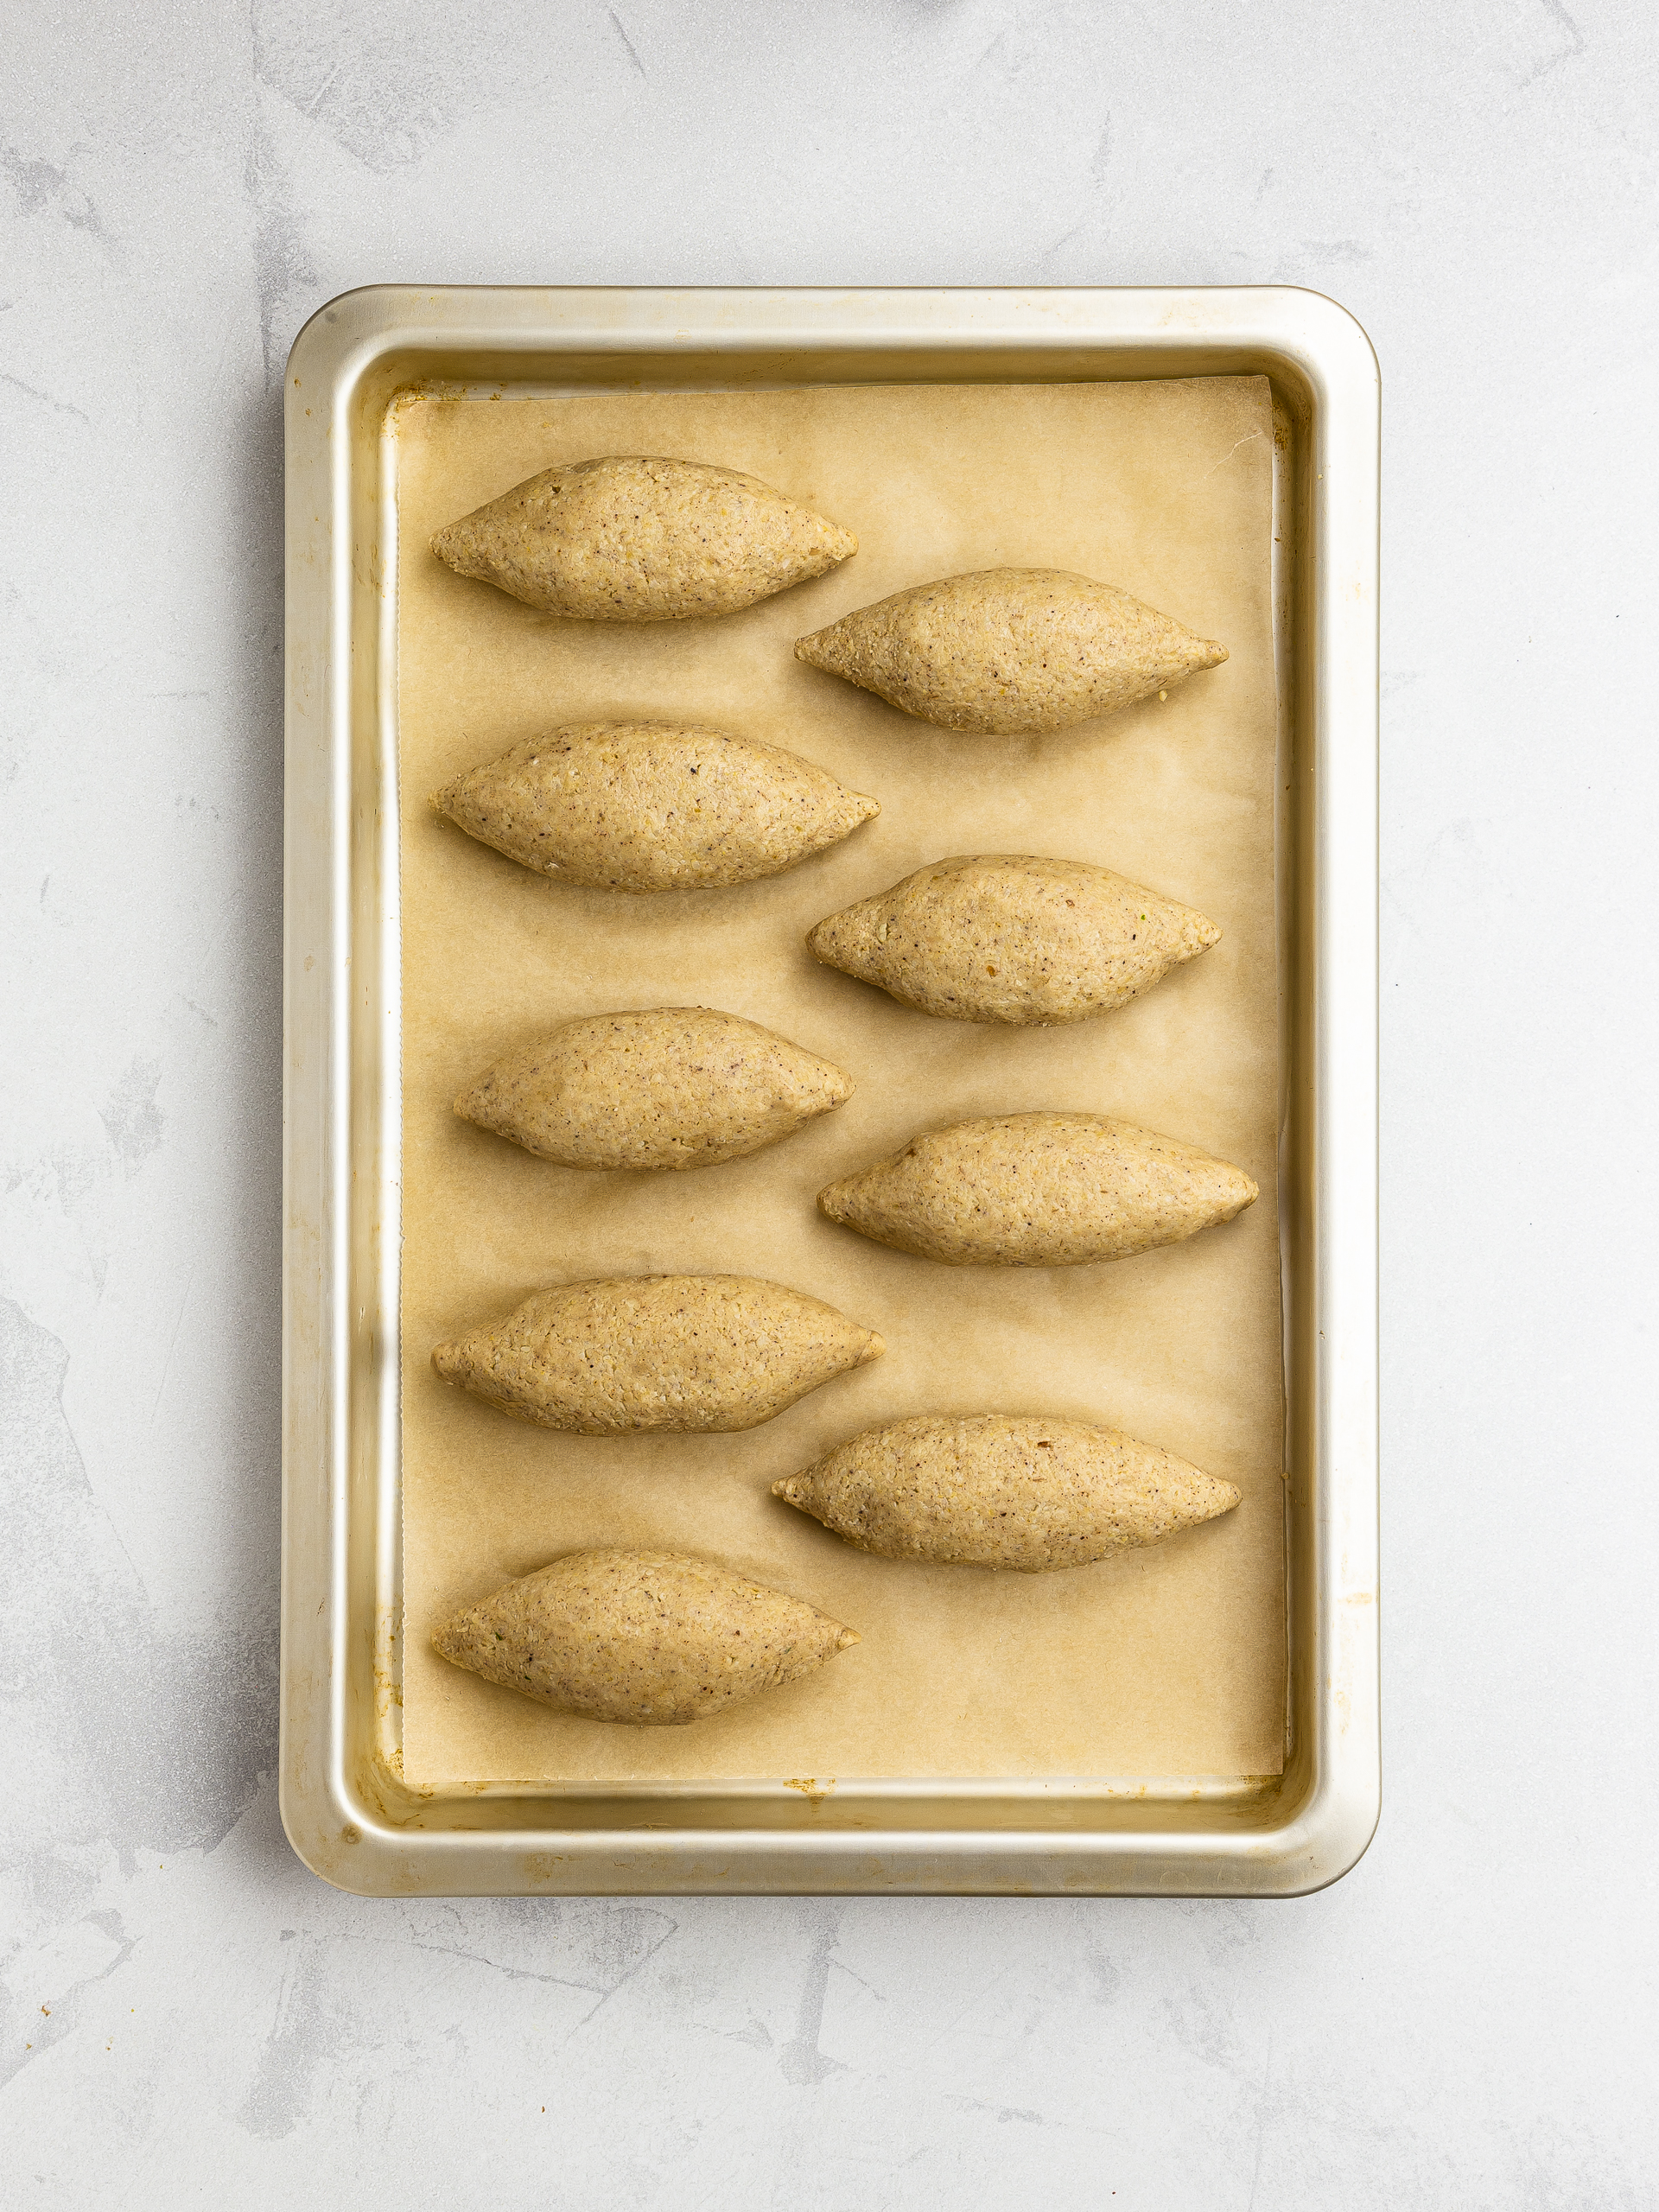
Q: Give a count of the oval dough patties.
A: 9